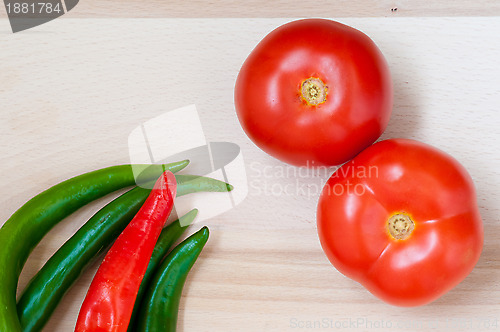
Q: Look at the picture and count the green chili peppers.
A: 4